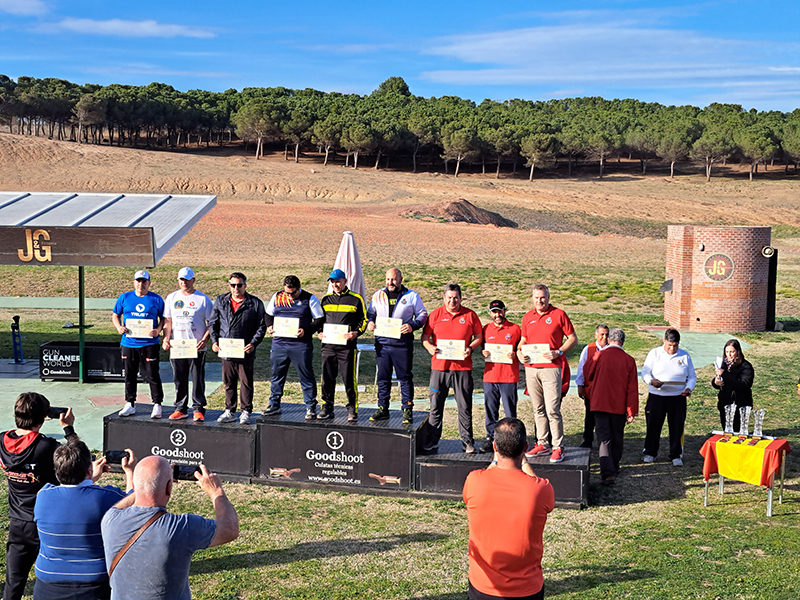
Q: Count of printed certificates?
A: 9